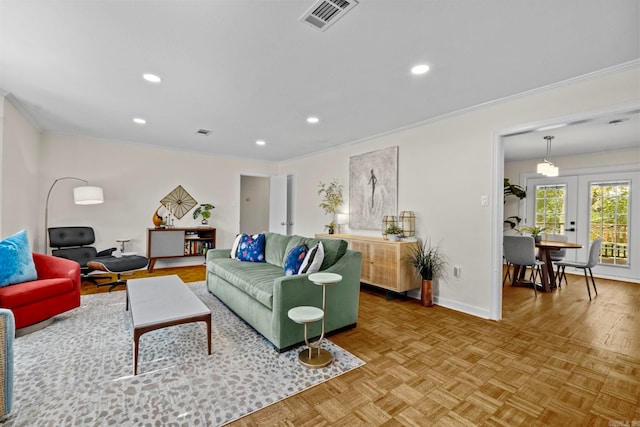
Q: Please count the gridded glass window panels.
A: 2